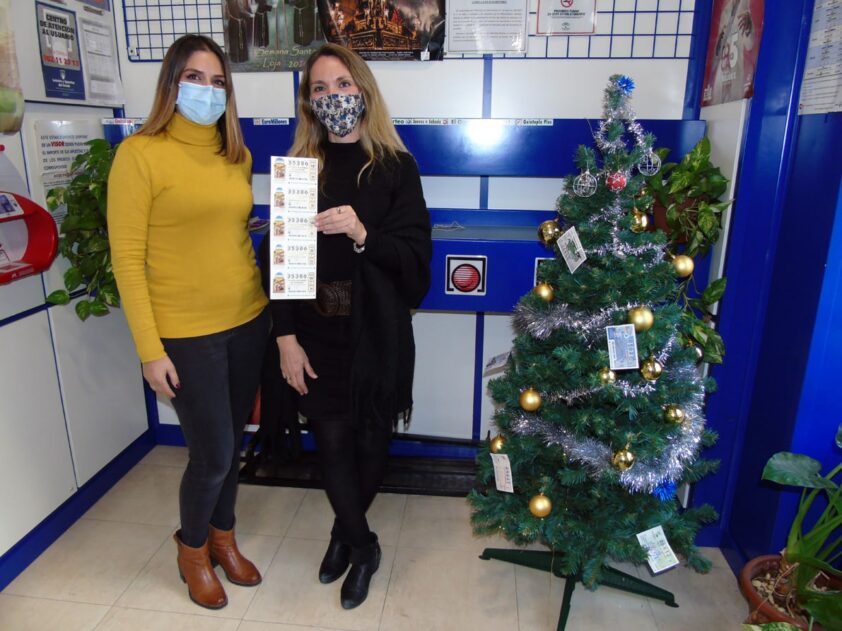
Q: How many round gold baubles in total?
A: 12